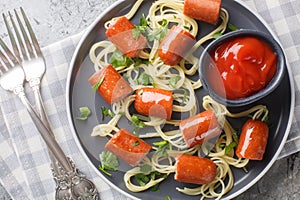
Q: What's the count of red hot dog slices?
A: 9